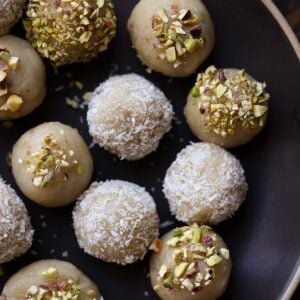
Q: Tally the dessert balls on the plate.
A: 12